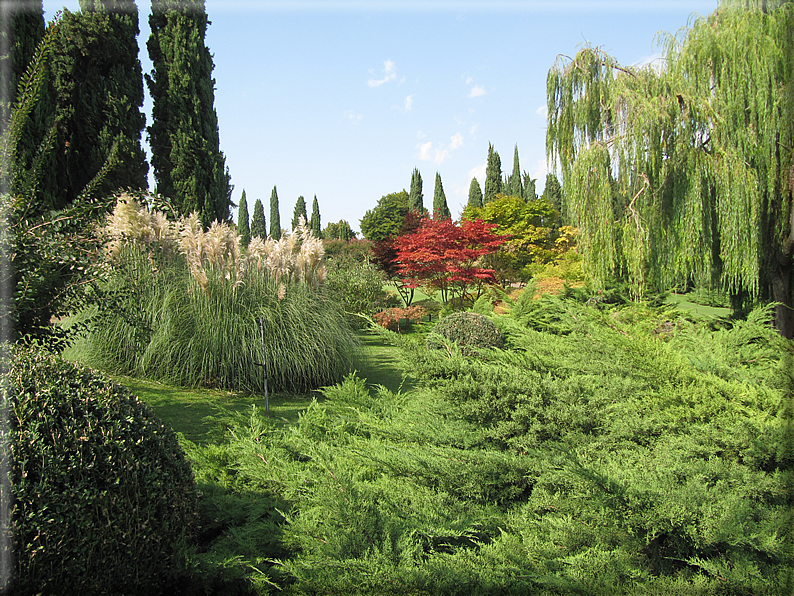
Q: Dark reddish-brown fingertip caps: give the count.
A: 0